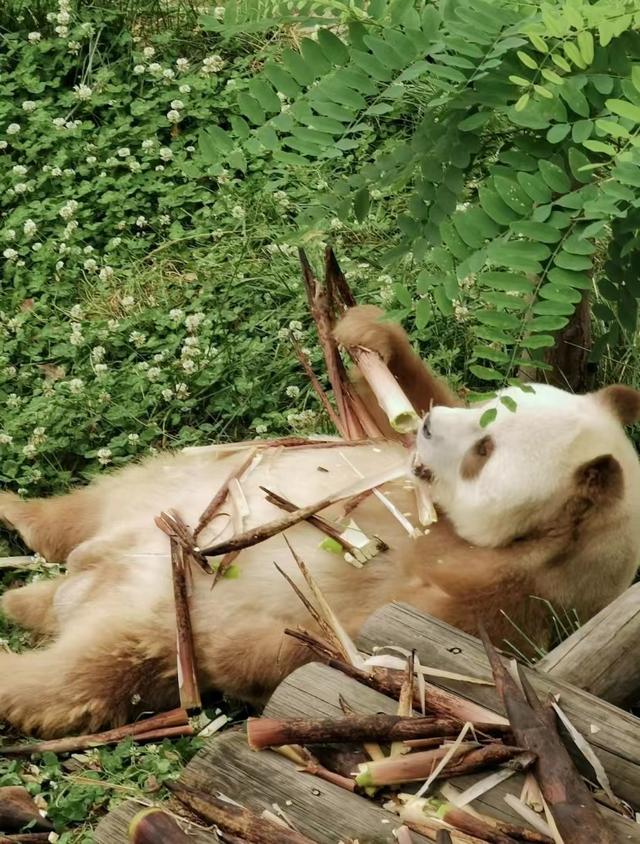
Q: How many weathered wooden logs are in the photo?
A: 5